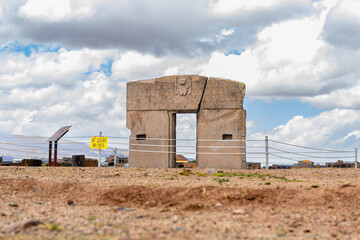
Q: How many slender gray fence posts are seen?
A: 4